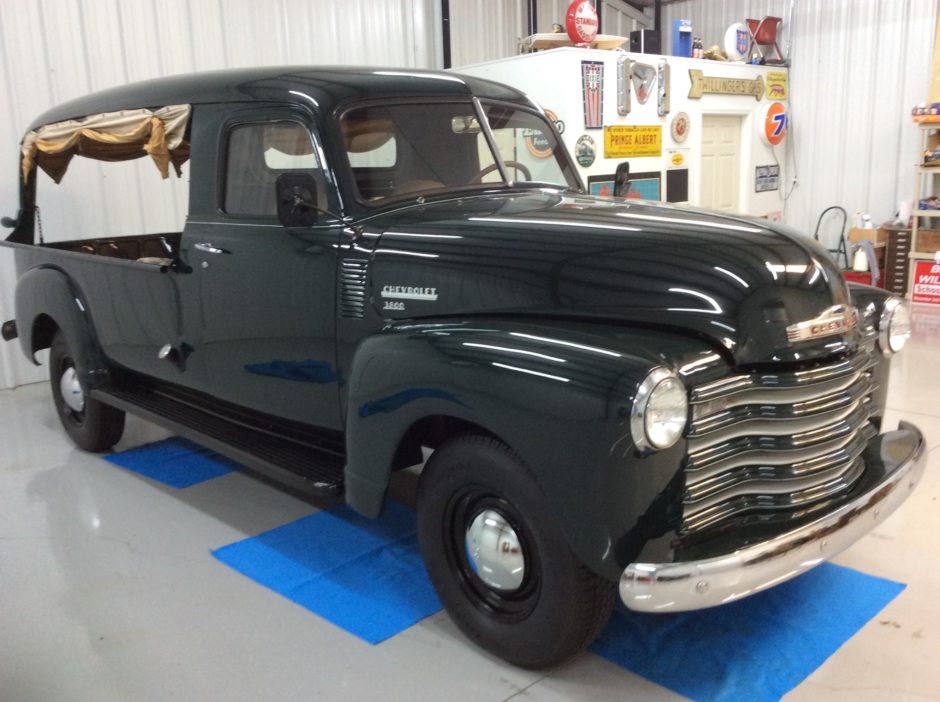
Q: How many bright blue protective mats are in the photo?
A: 3